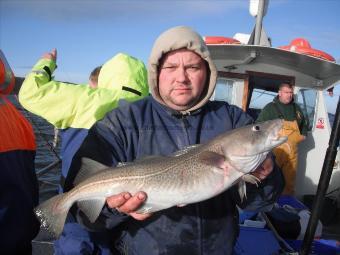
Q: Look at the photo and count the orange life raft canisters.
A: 2